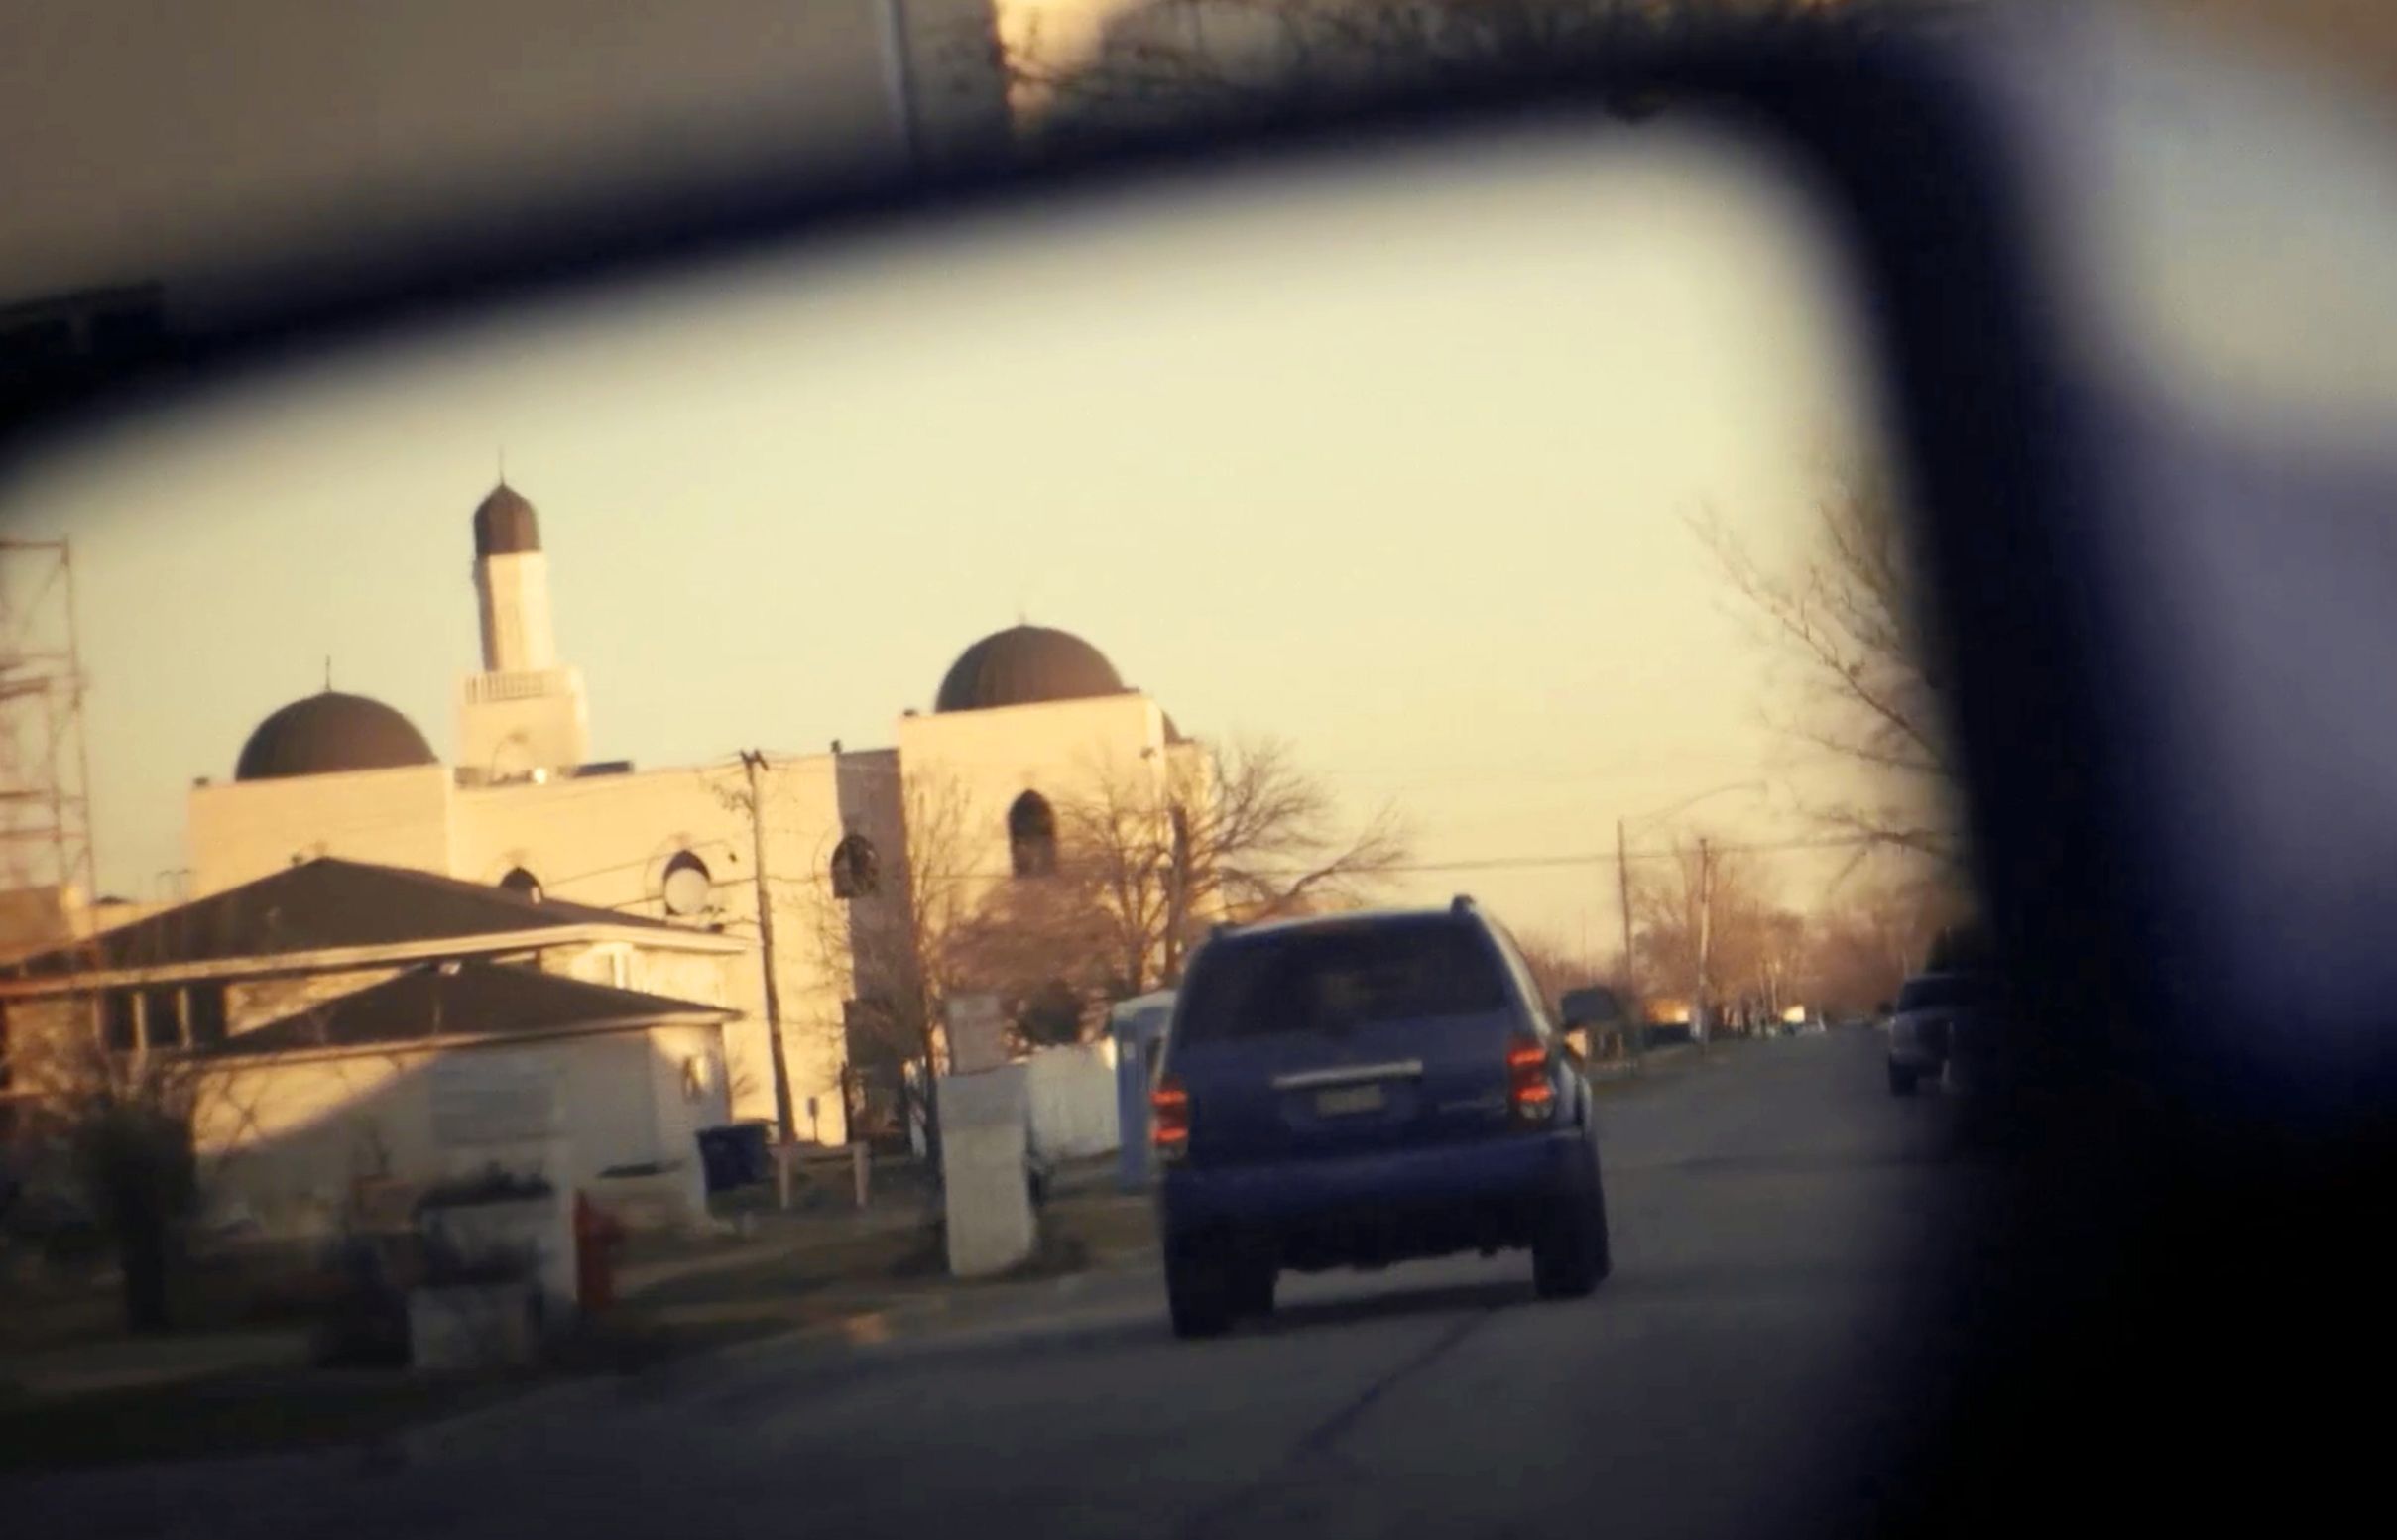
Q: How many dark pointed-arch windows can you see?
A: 4